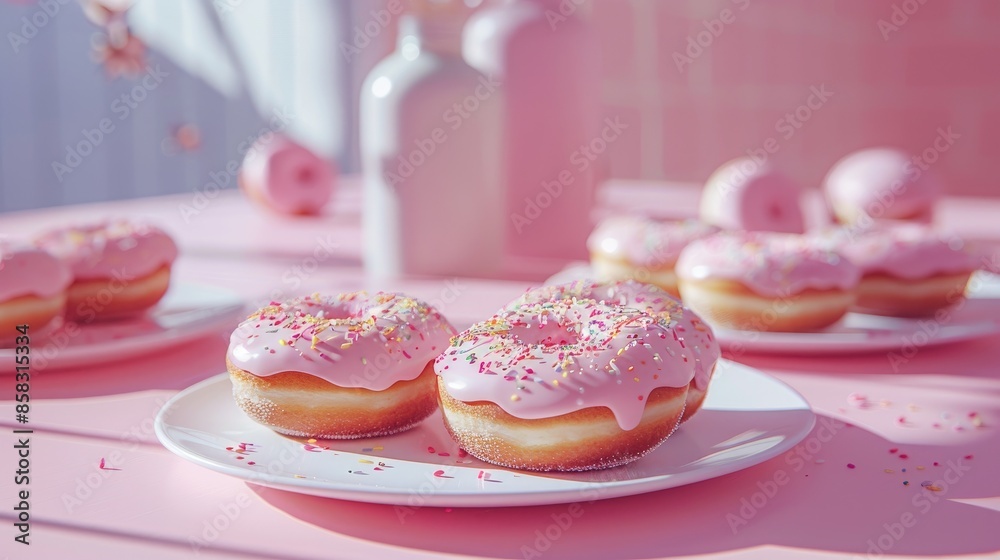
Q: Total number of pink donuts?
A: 11